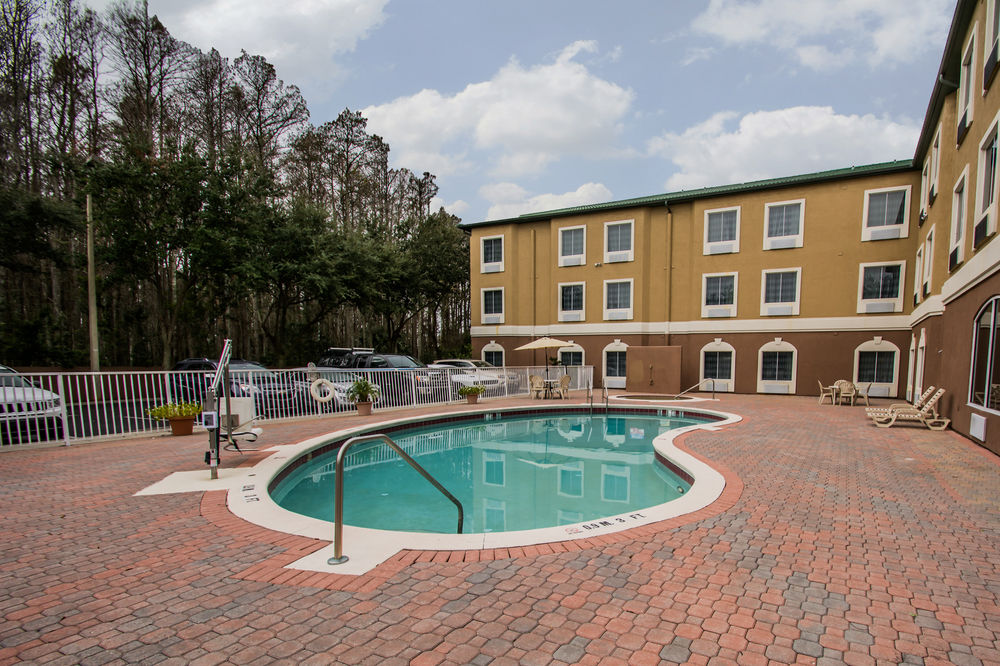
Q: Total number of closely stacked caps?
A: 0